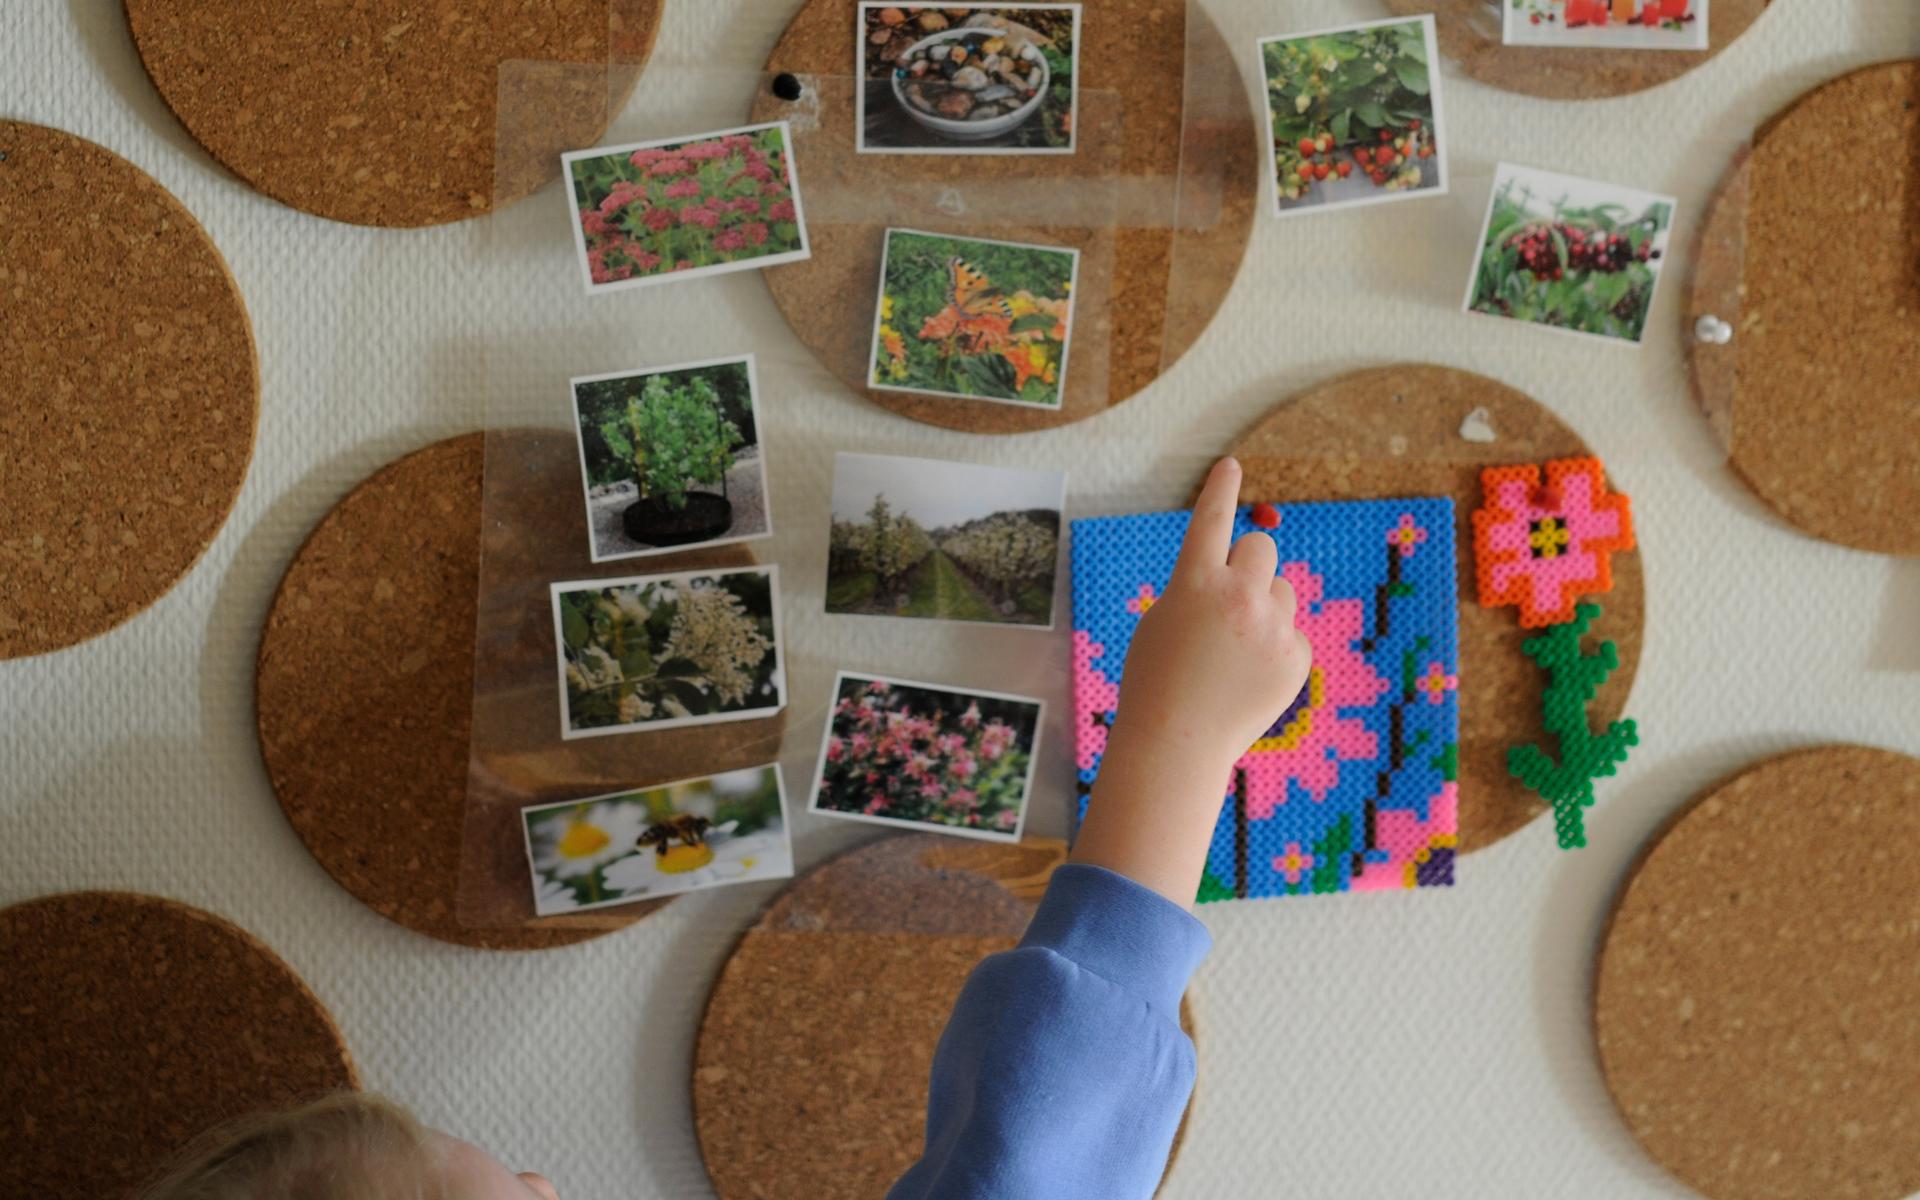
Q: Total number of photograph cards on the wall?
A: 11